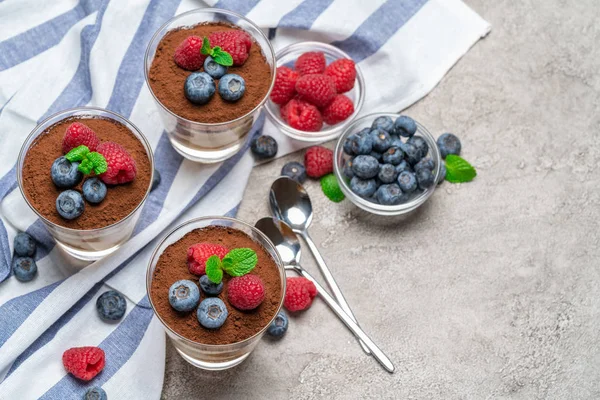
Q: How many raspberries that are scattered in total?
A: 3